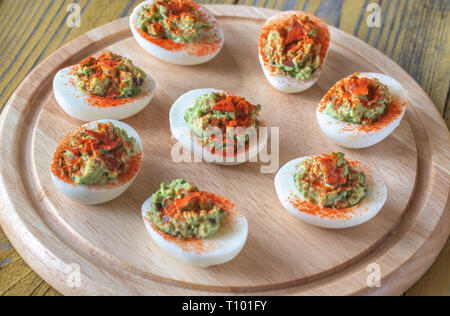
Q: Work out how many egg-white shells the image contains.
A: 8